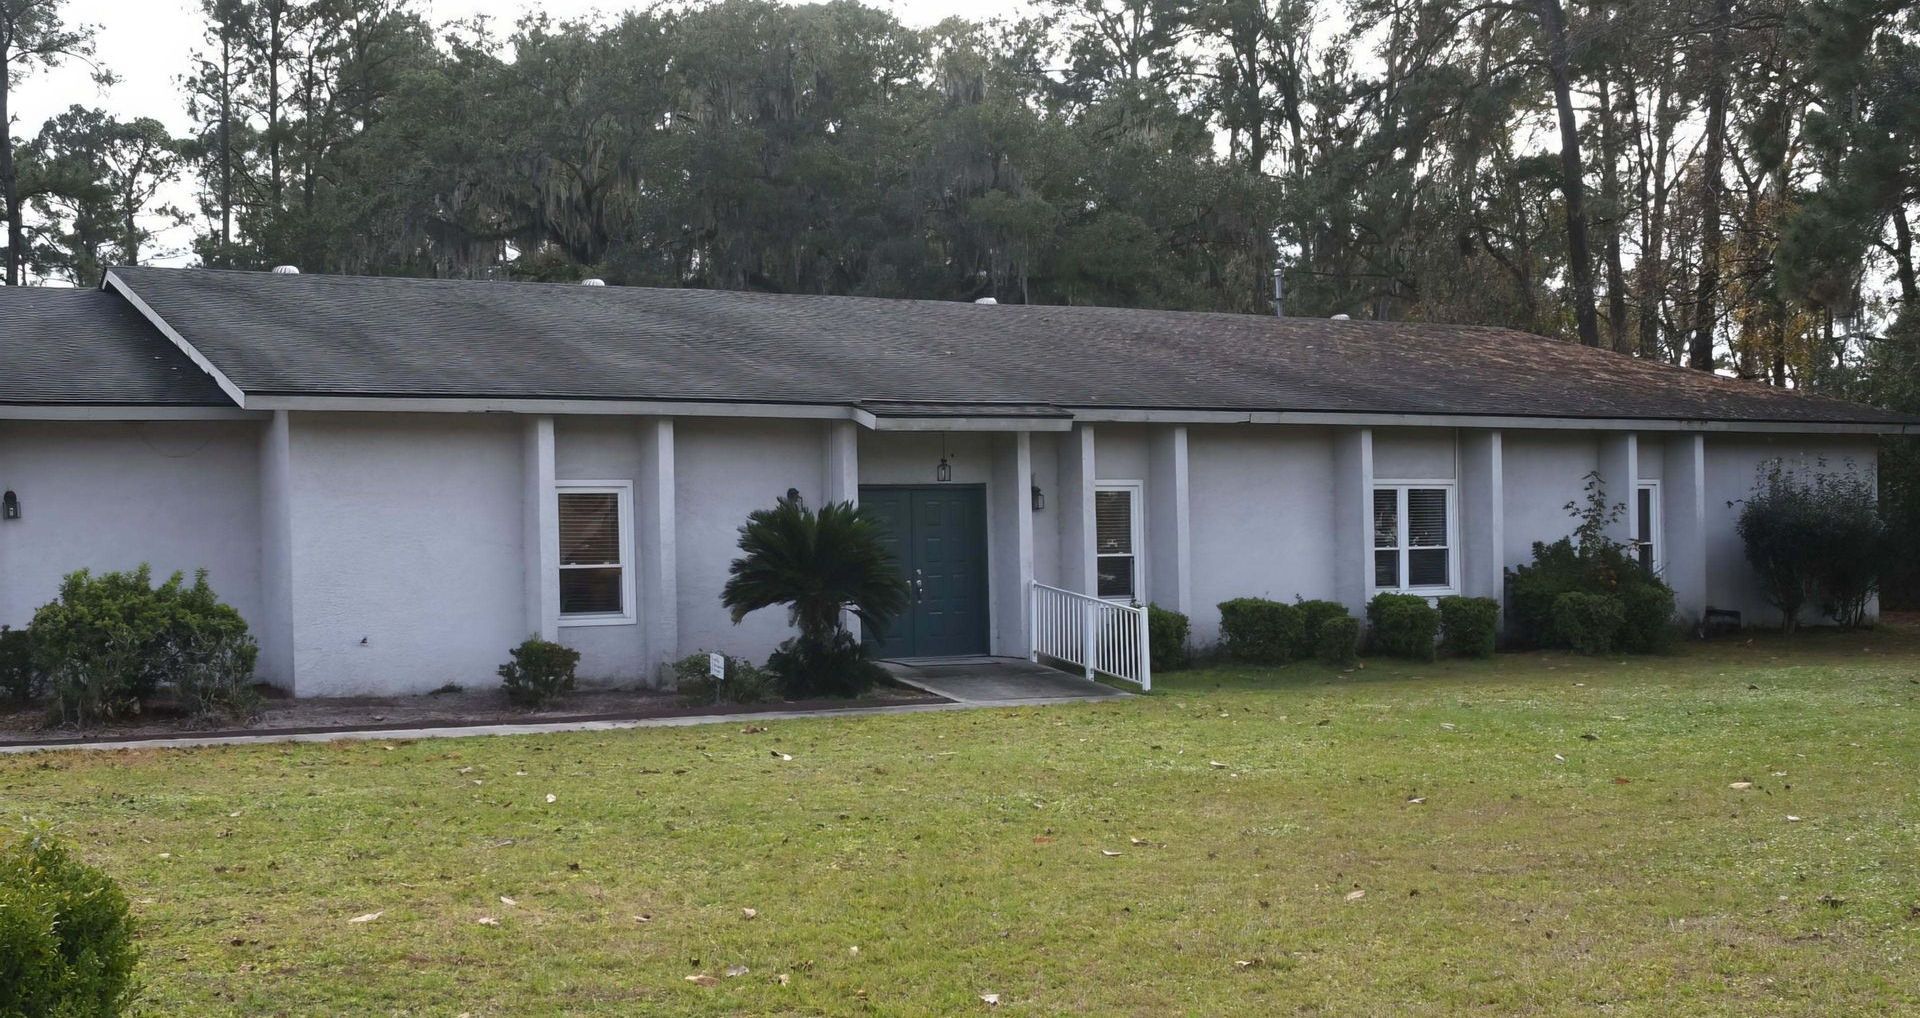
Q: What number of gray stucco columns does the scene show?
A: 10